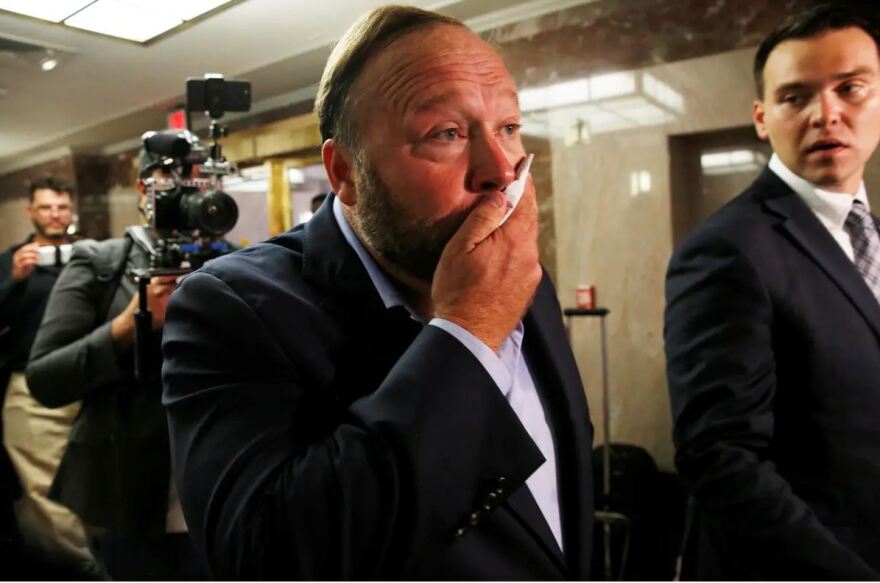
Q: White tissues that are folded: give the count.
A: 1